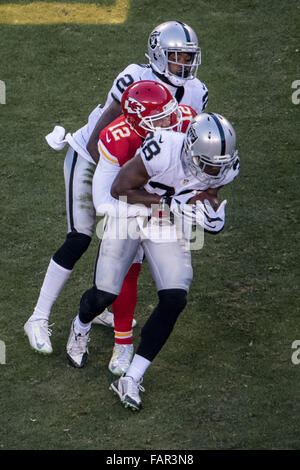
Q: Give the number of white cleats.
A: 5